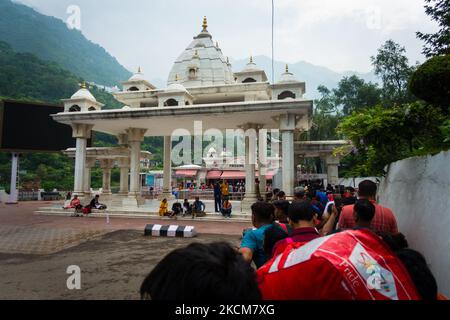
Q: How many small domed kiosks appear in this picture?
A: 5